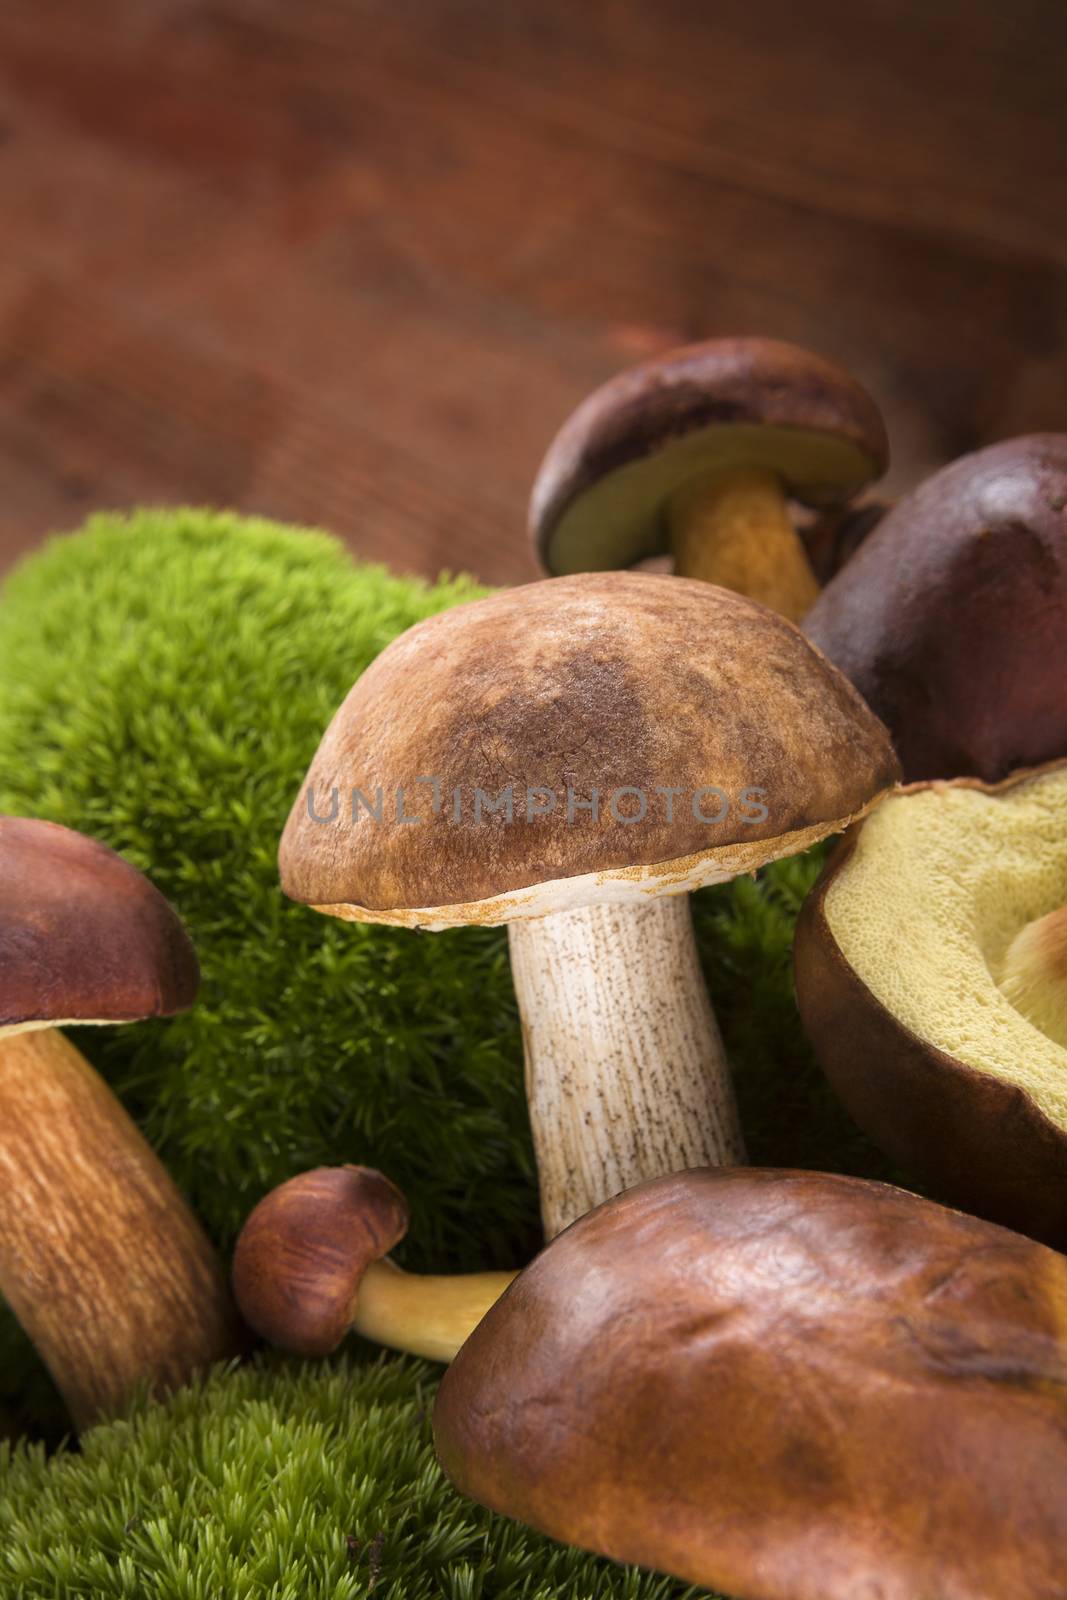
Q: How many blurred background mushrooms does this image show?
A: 2